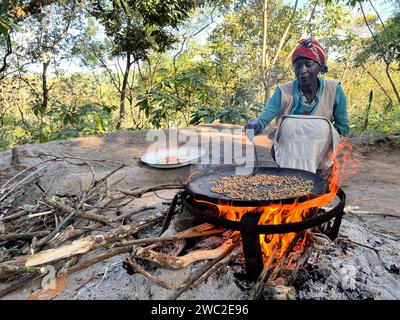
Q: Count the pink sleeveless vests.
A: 1